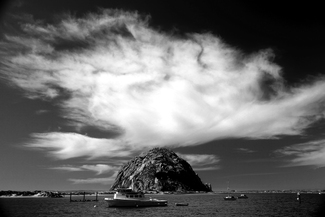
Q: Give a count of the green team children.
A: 0